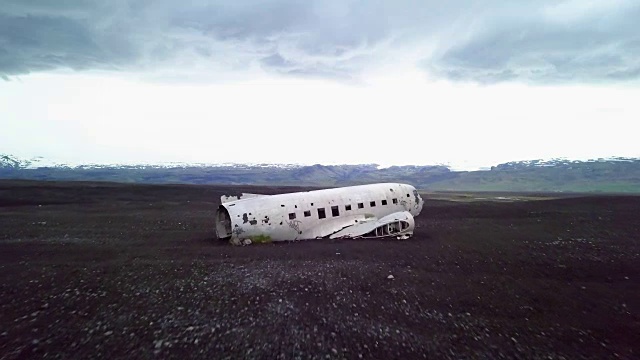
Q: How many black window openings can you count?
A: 9